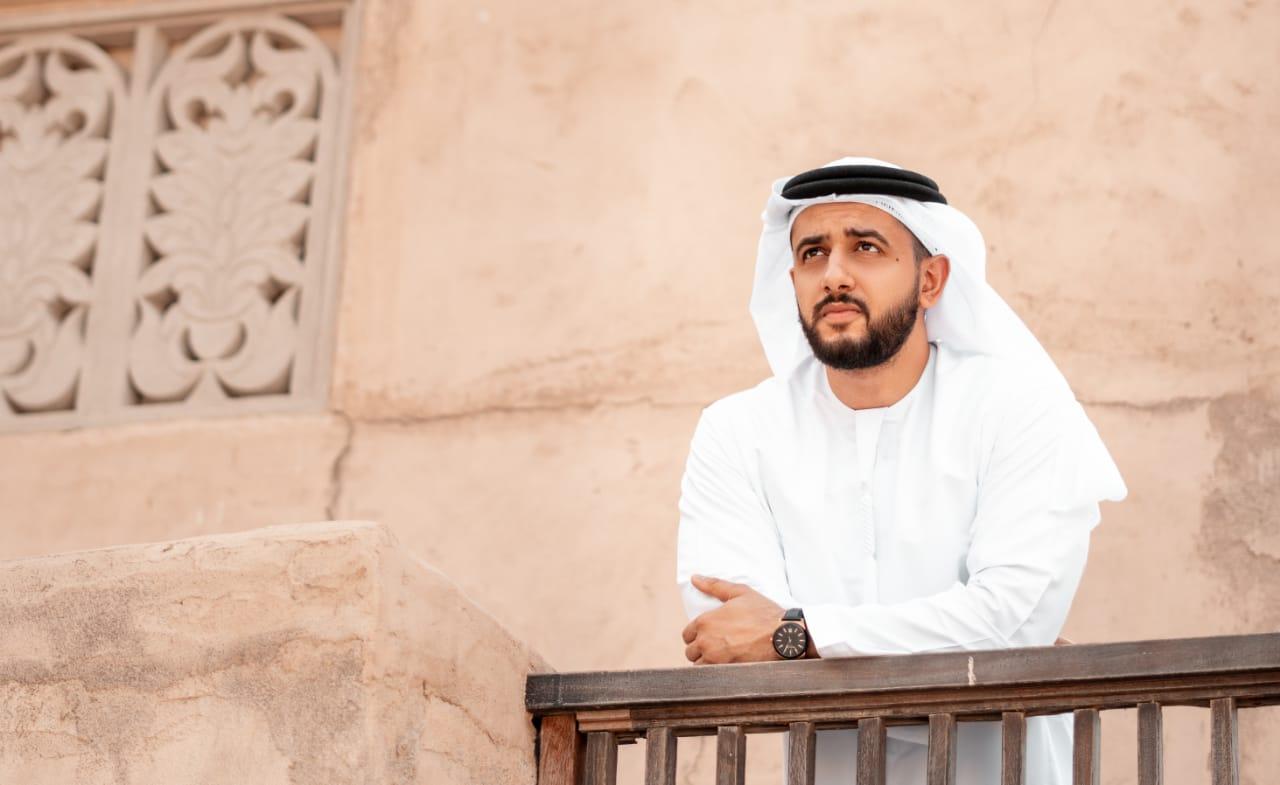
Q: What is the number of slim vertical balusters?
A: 10